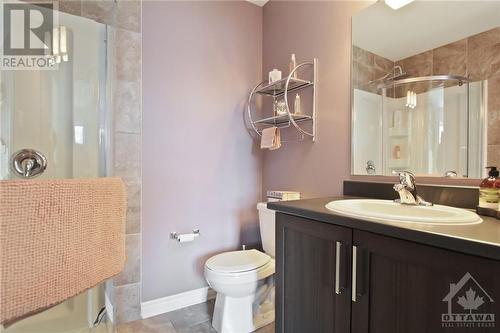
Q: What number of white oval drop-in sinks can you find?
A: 1